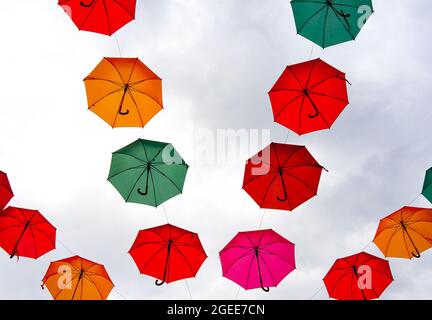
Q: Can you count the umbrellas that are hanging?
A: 14